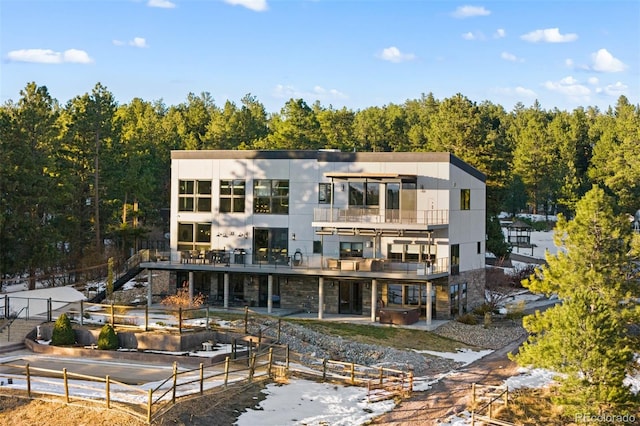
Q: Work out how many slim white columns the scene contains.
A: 7